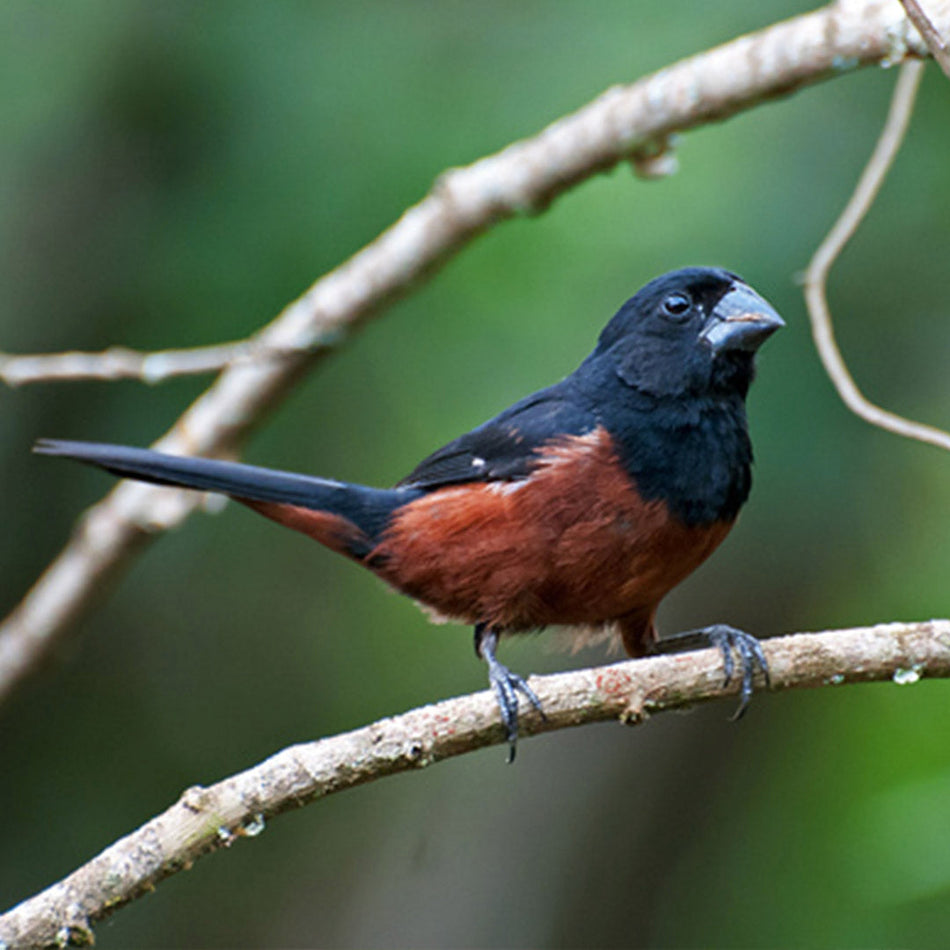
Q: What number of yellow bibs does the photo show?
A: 0